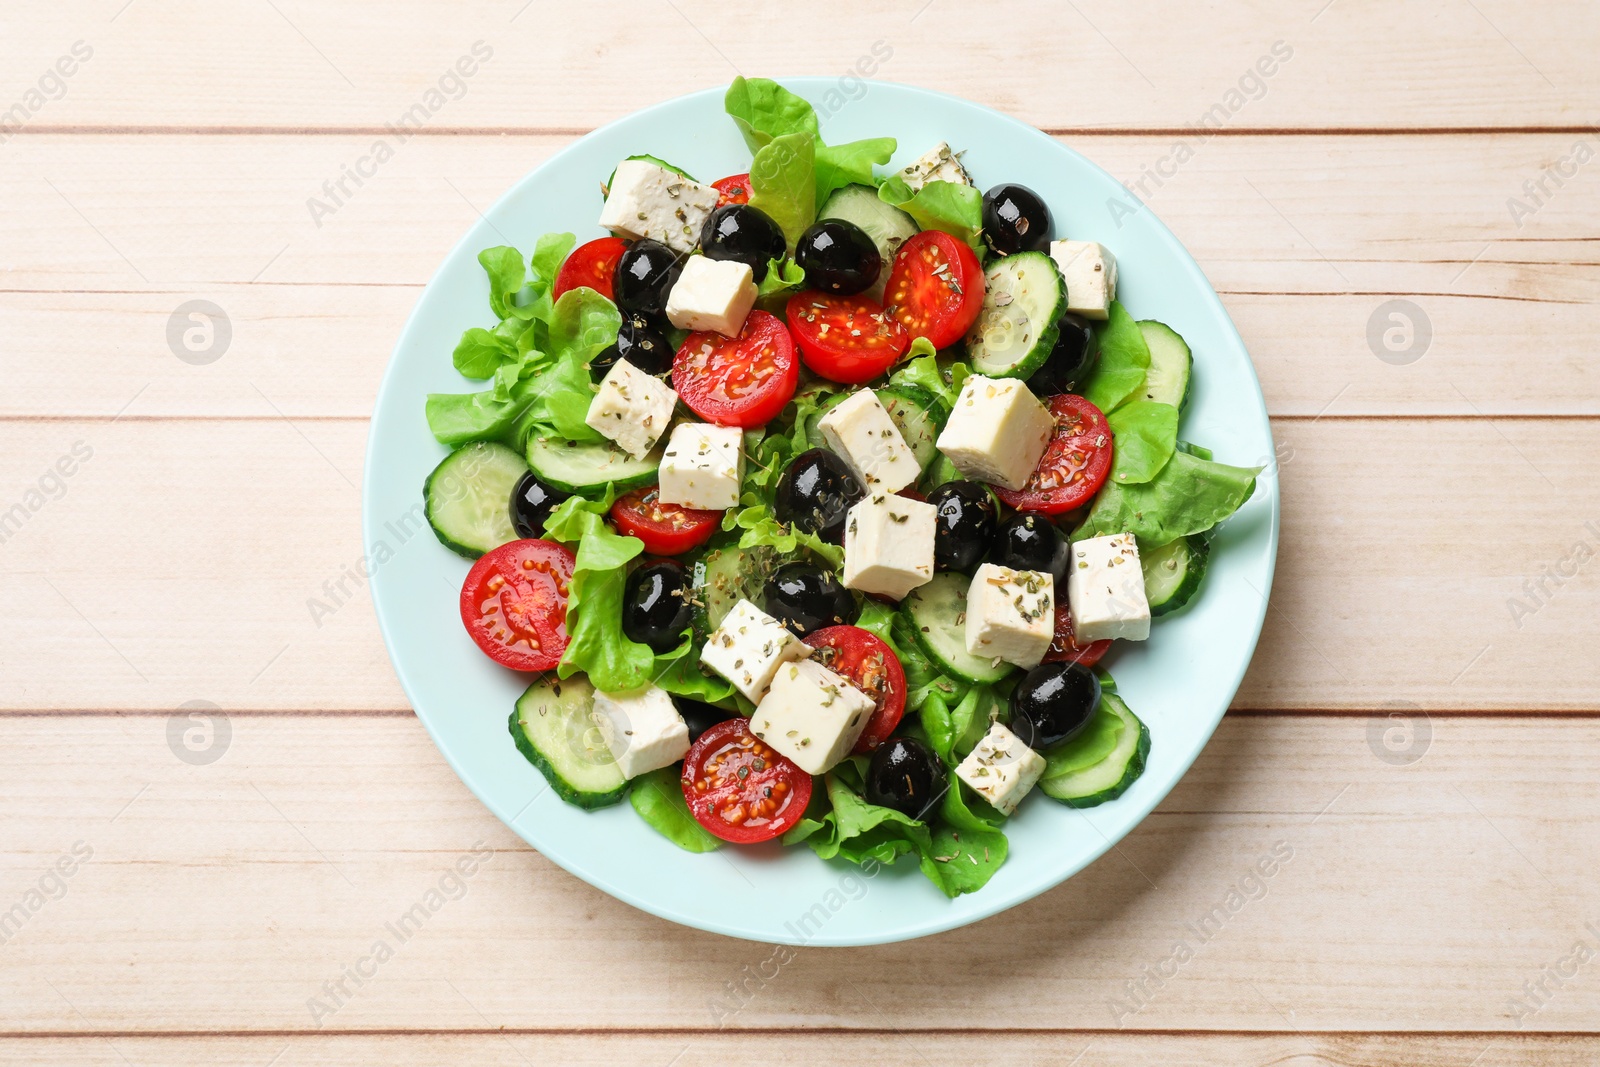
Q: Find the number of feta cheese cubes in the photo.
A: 15